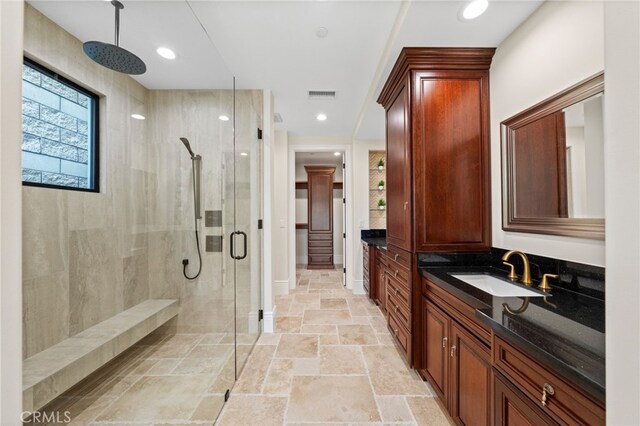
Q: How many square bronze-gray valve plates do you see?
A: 2